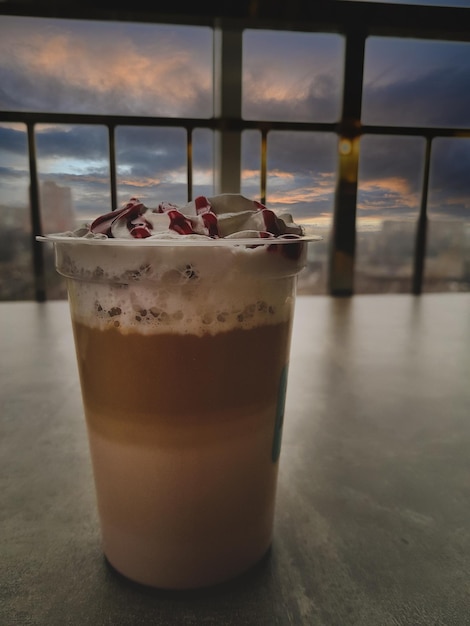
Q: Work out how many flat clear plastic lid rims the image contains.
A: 1